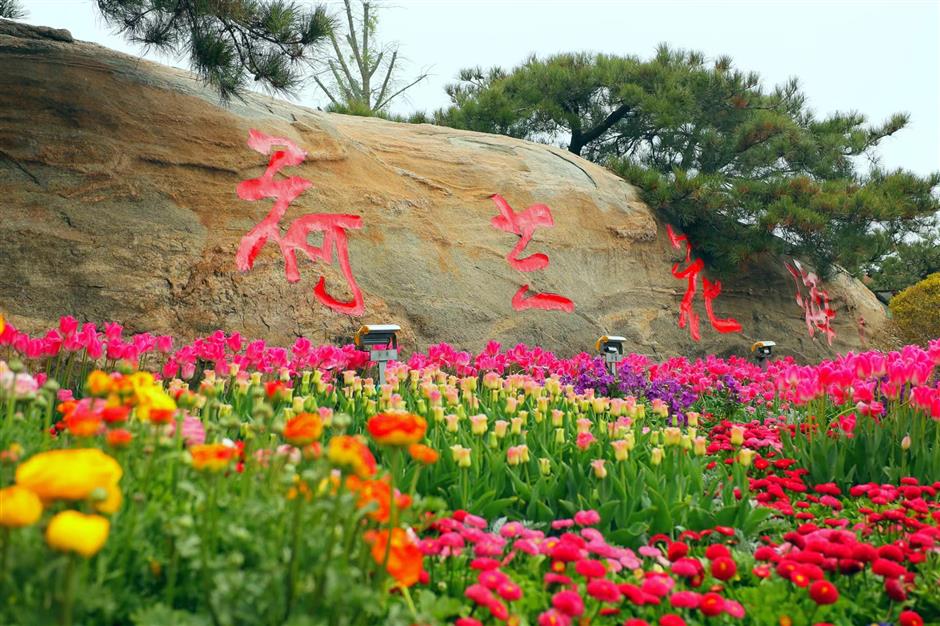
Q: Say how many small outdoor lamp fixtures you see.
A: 3